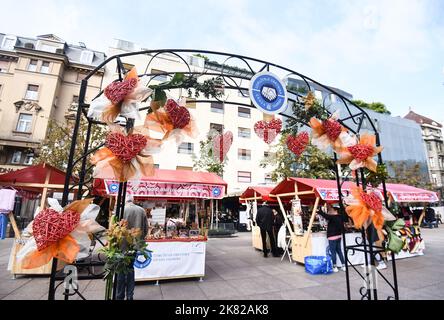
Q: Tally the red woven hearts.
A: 10